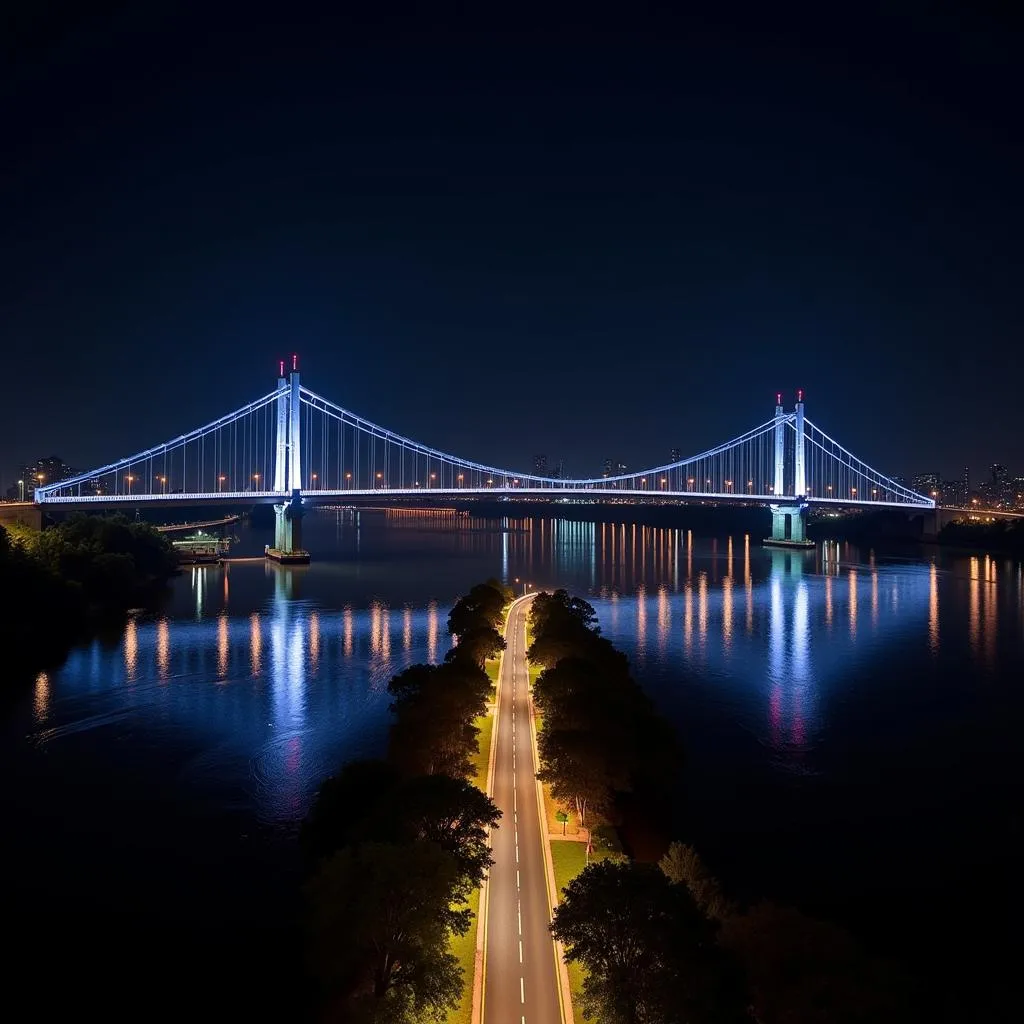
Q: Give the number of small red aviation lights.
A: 4